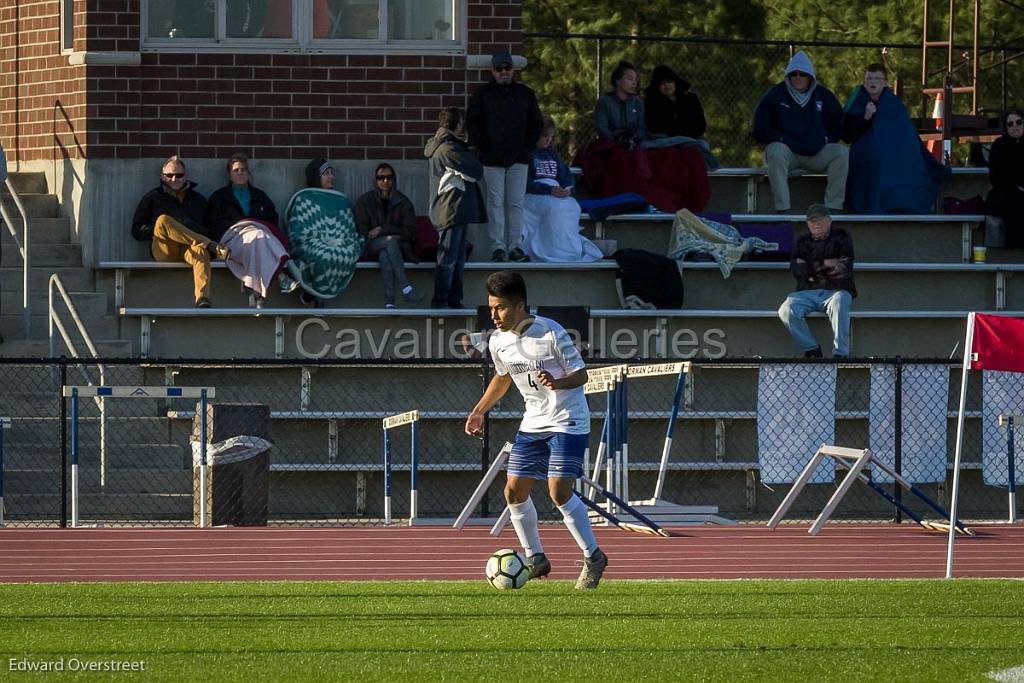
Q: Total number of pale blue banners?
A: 3